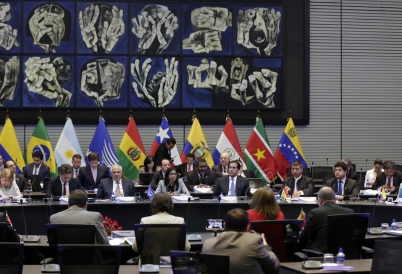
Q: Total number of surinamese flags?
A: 1